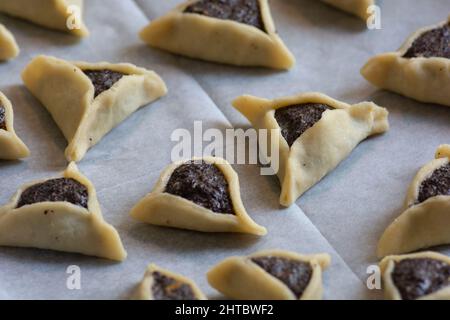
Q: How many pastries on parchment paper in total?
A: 14